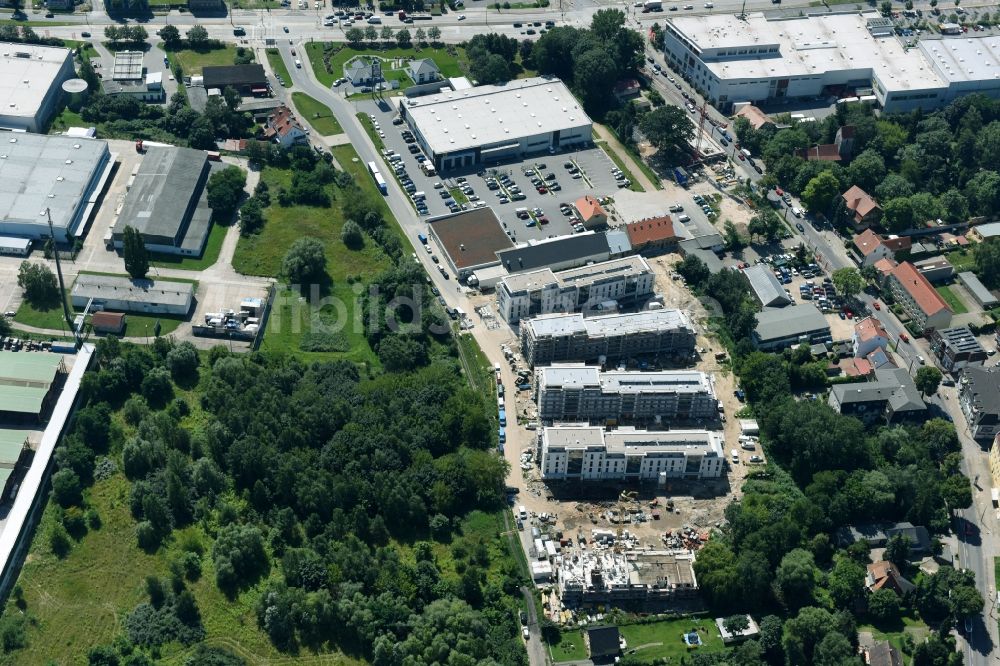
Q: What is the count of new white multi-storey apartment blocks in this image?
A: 4